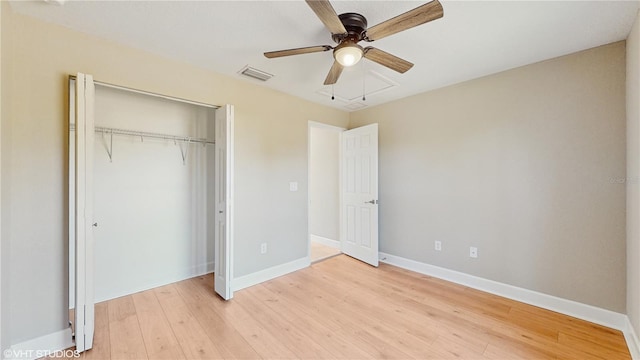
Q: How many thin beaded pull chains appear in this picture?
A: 2